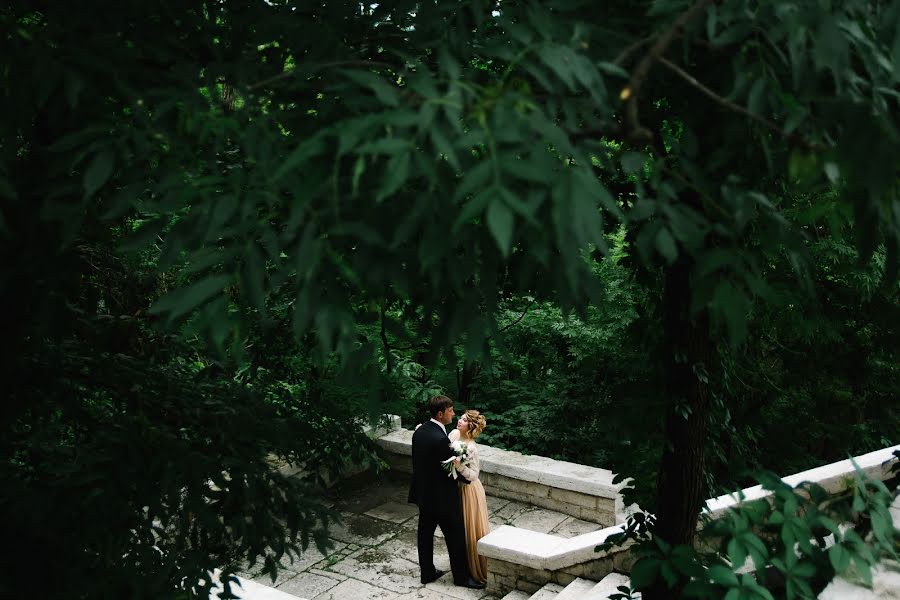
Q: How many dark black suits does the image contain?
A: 1